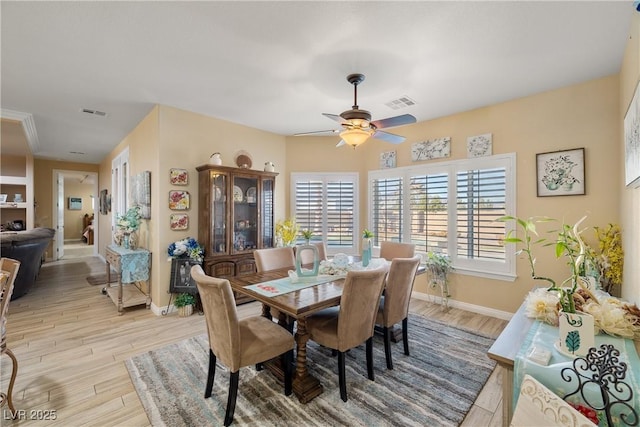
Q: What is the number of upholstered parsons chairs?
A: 6